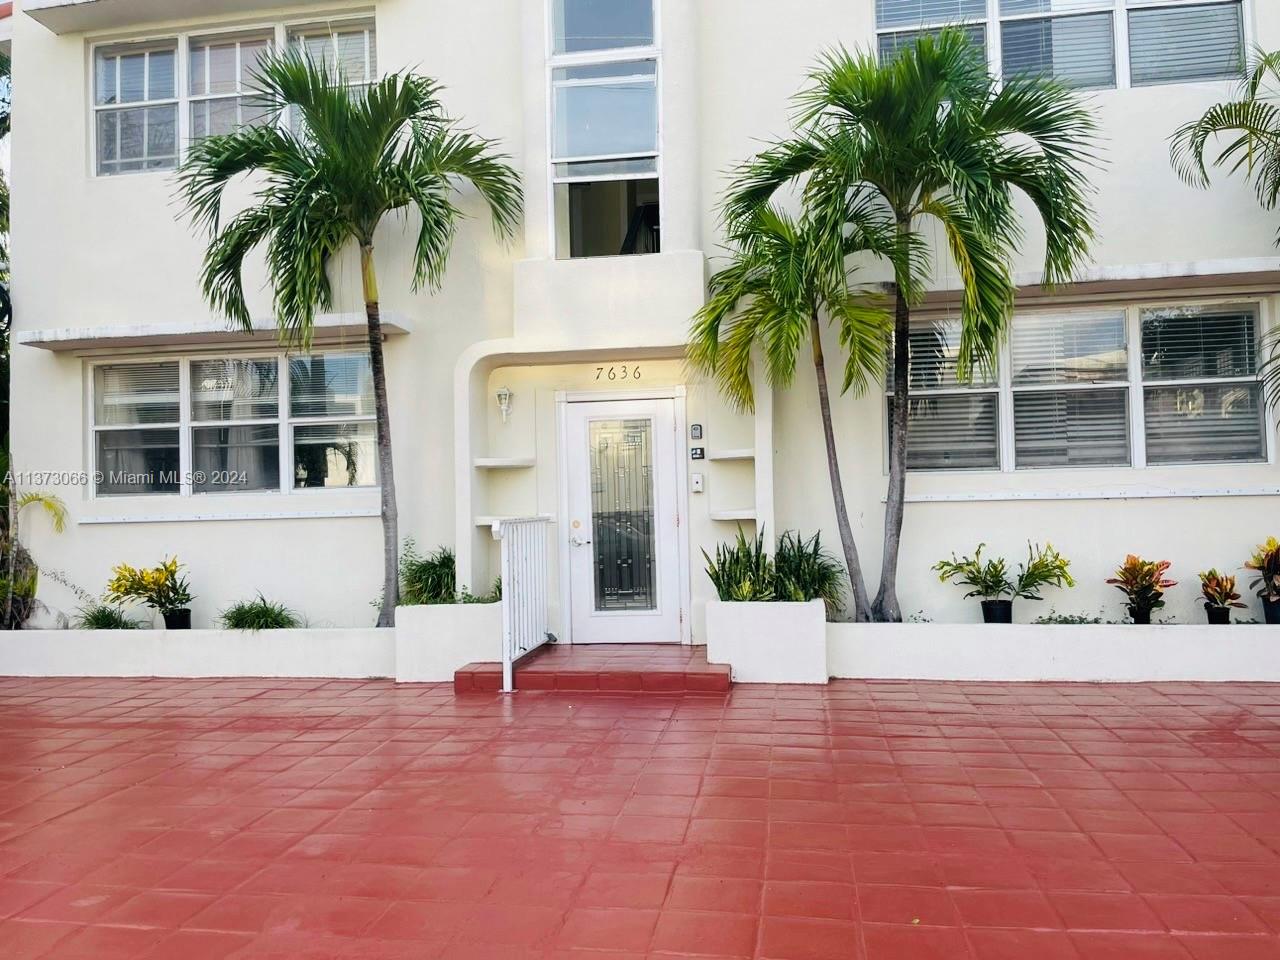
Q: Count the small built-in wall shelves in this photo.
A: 4